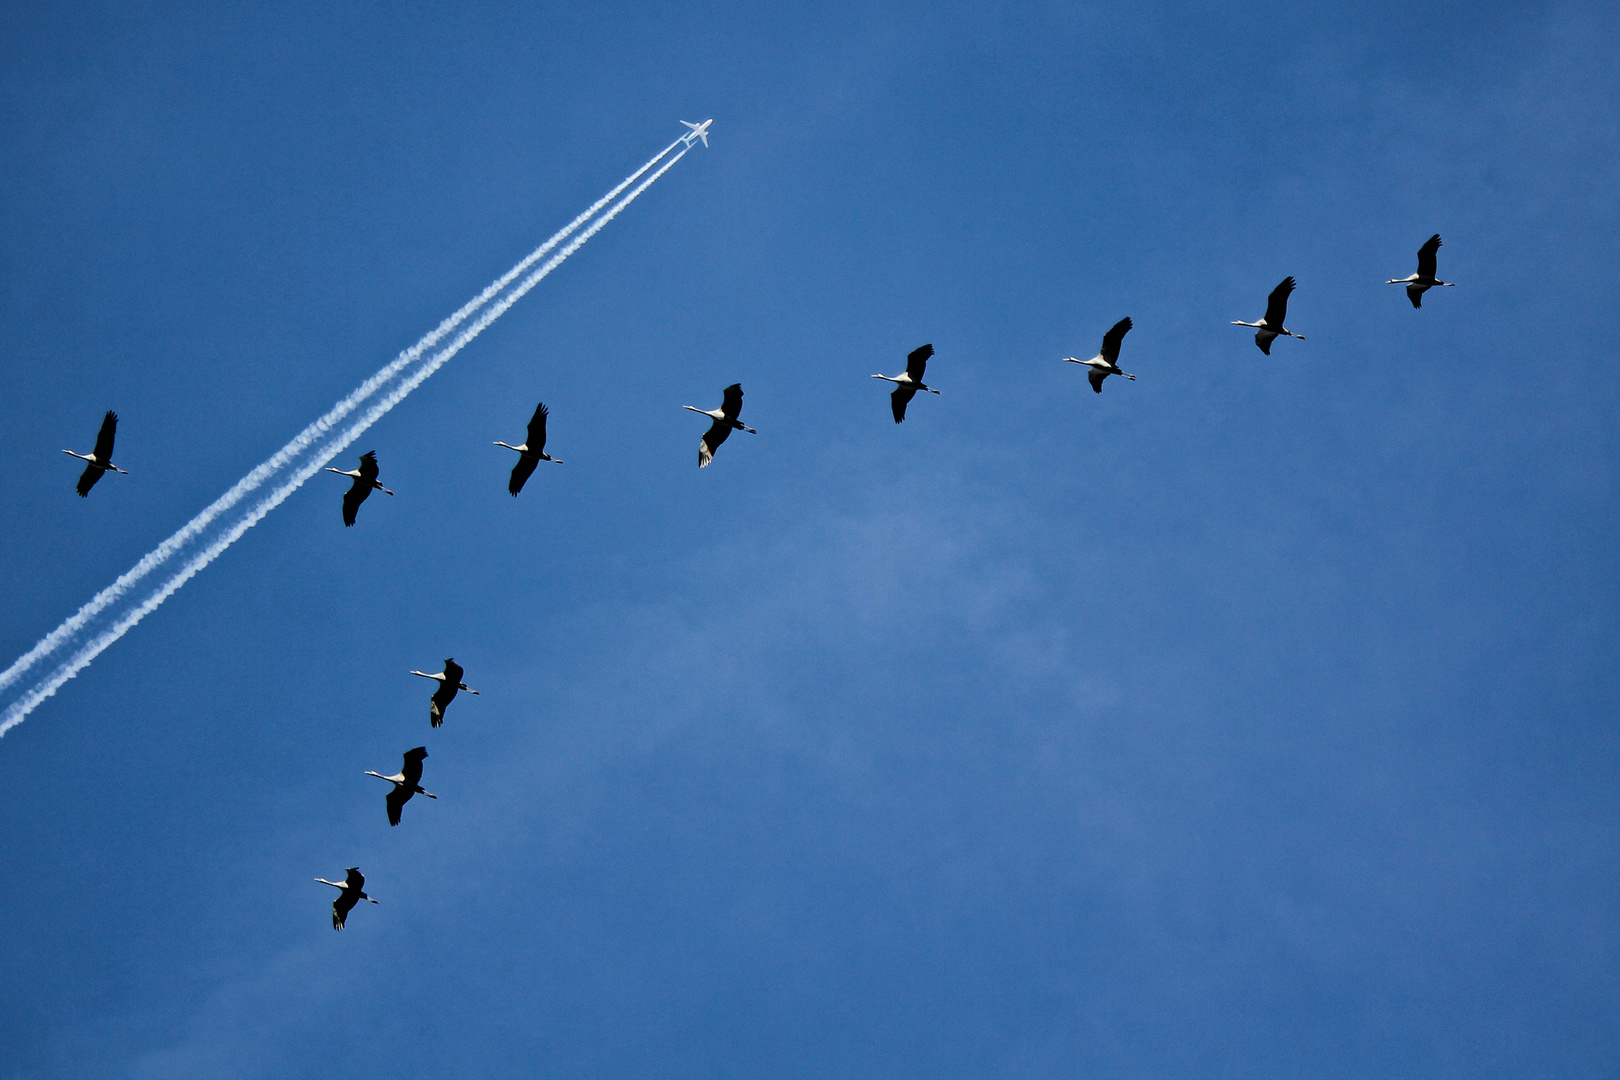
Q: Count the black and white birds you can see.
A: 11